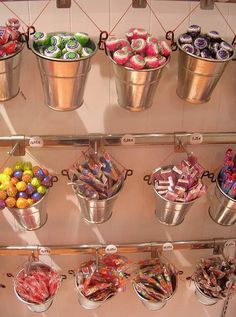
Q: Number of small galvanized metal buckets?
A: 12